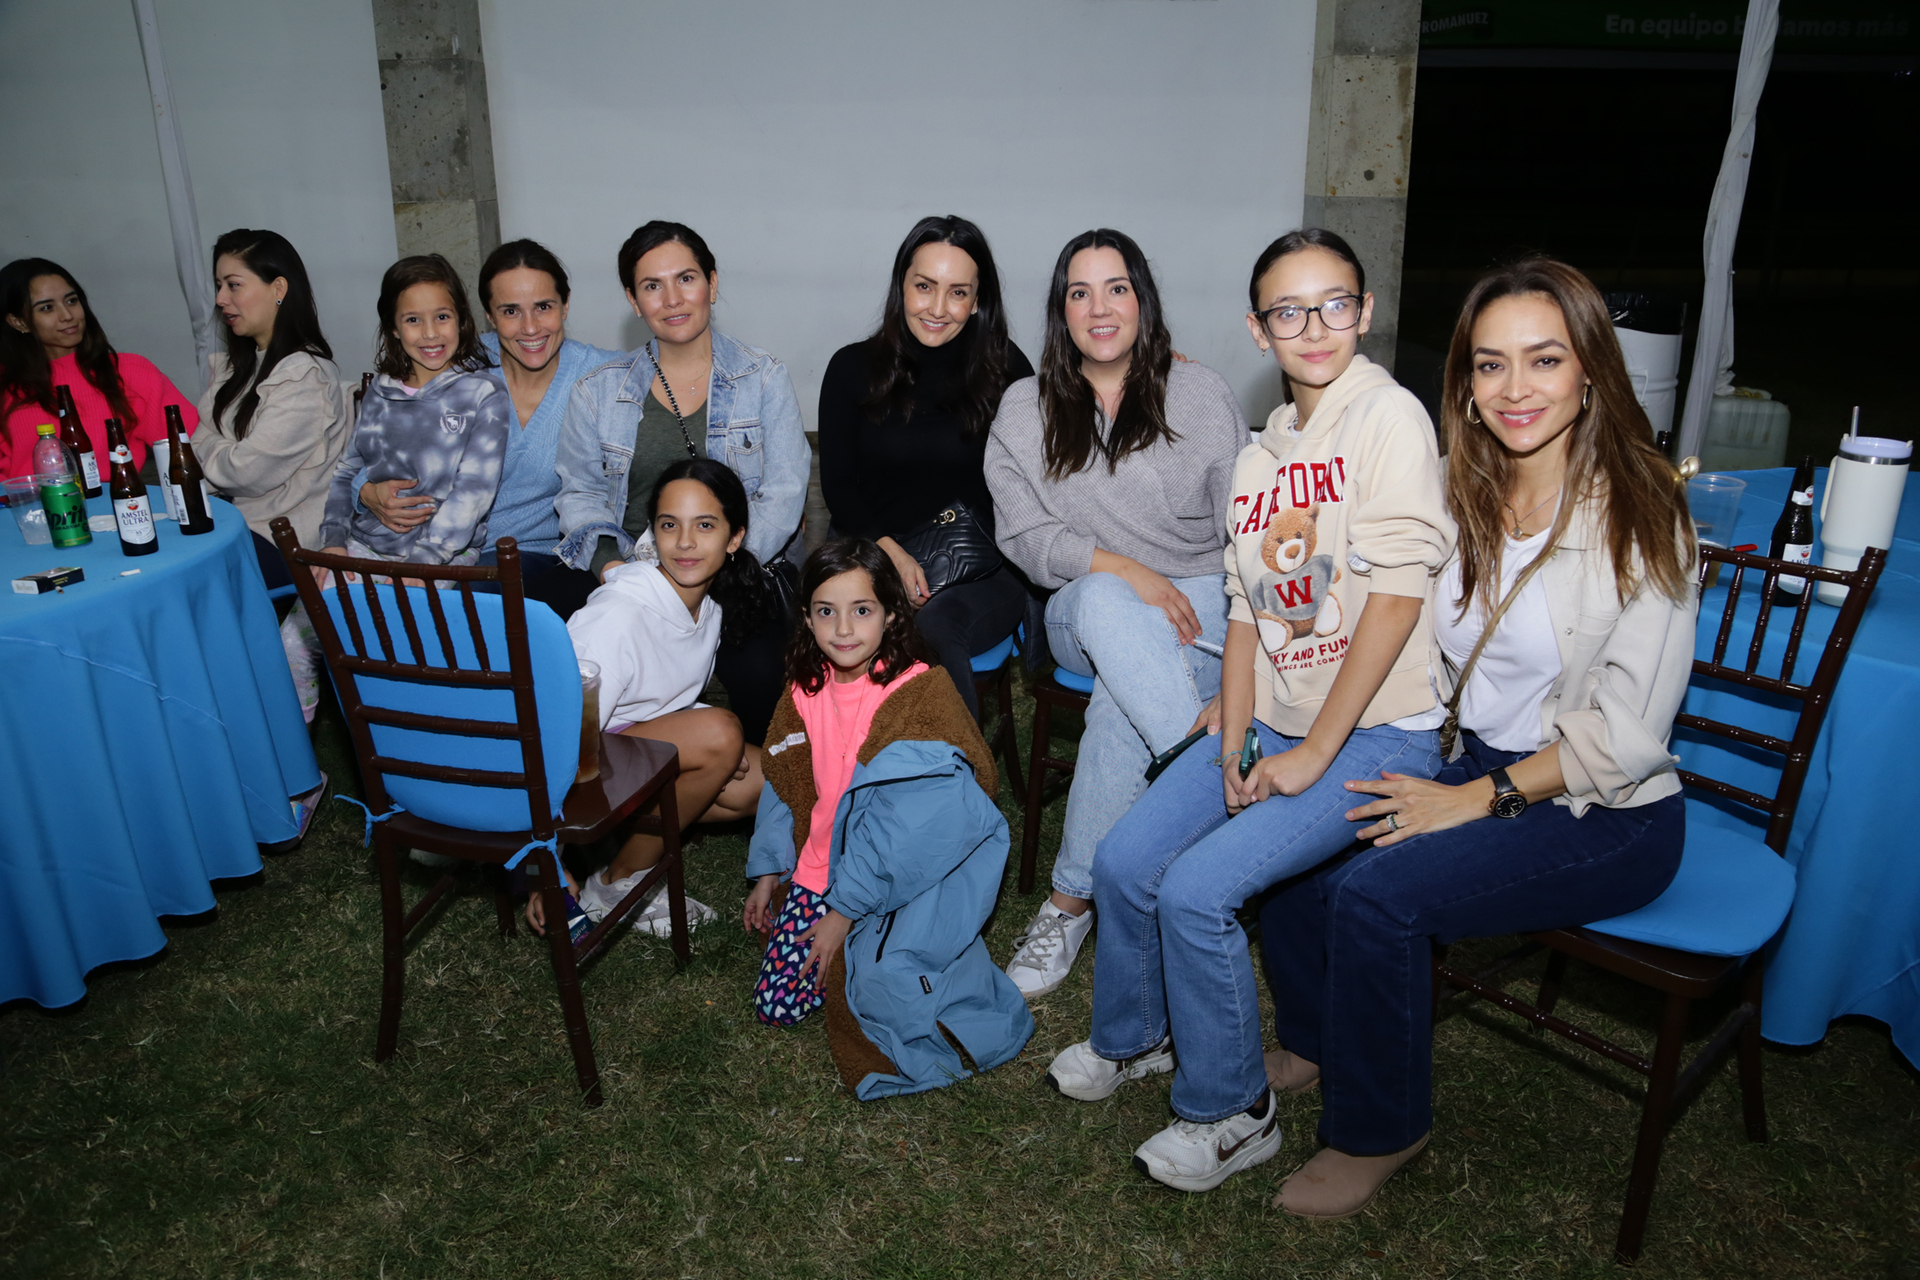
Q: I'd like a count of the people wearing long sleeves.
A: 11